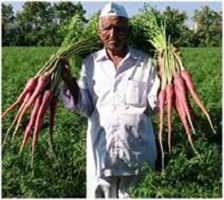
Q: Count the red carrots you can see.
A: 11